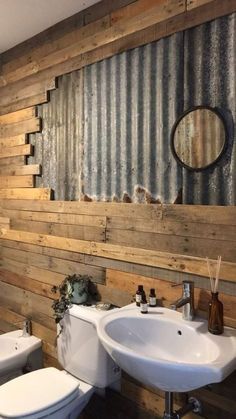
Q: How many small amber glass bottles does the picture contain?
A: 3